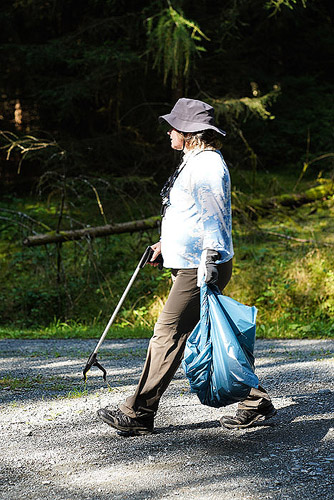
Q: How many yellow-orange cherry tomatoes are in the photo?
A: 0